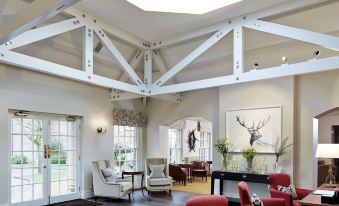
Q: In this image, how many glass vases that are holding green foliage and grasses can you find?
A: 3